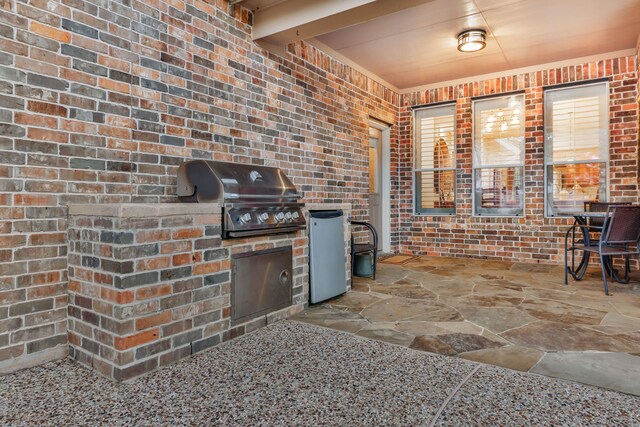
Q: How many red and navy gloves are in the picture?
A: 0